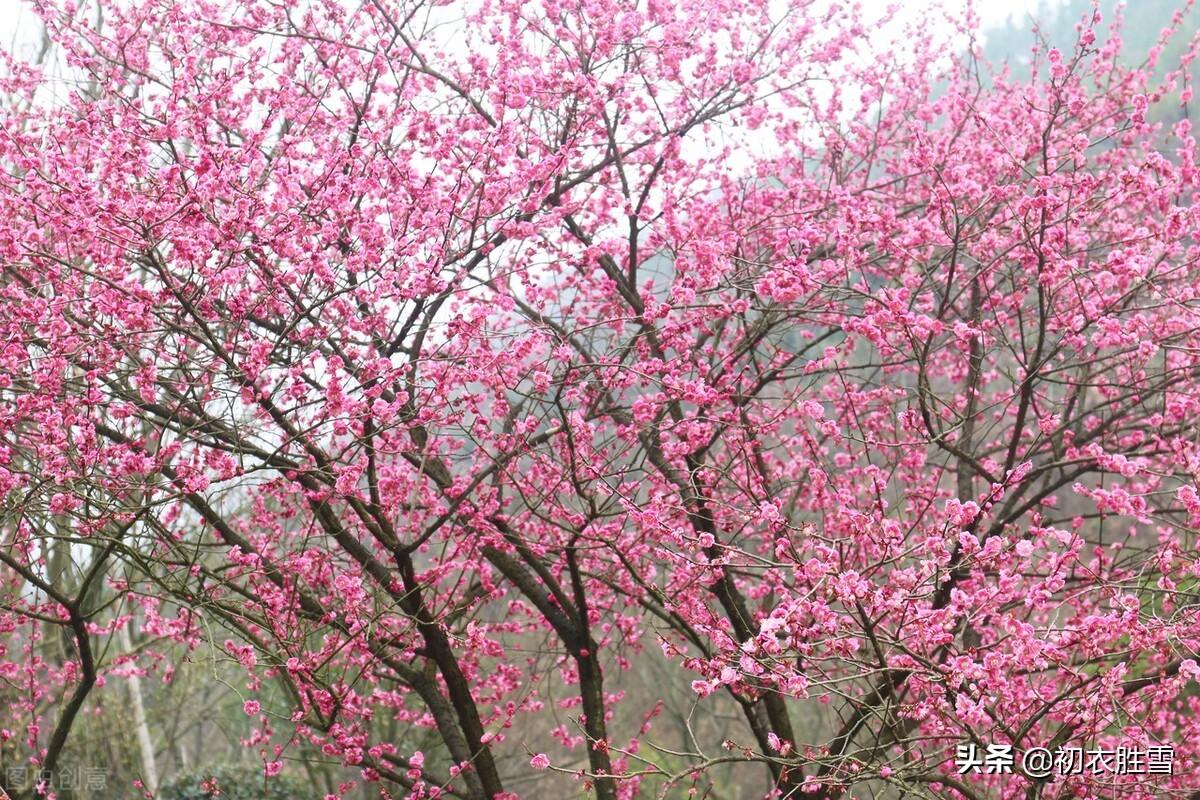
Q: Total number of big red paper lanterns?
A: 0